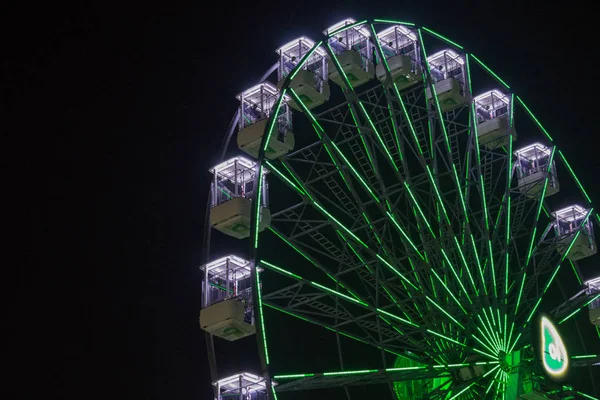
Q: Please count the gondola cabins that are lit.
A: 12